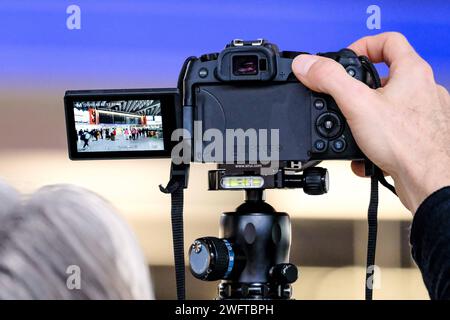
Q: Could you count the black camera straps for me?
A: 2